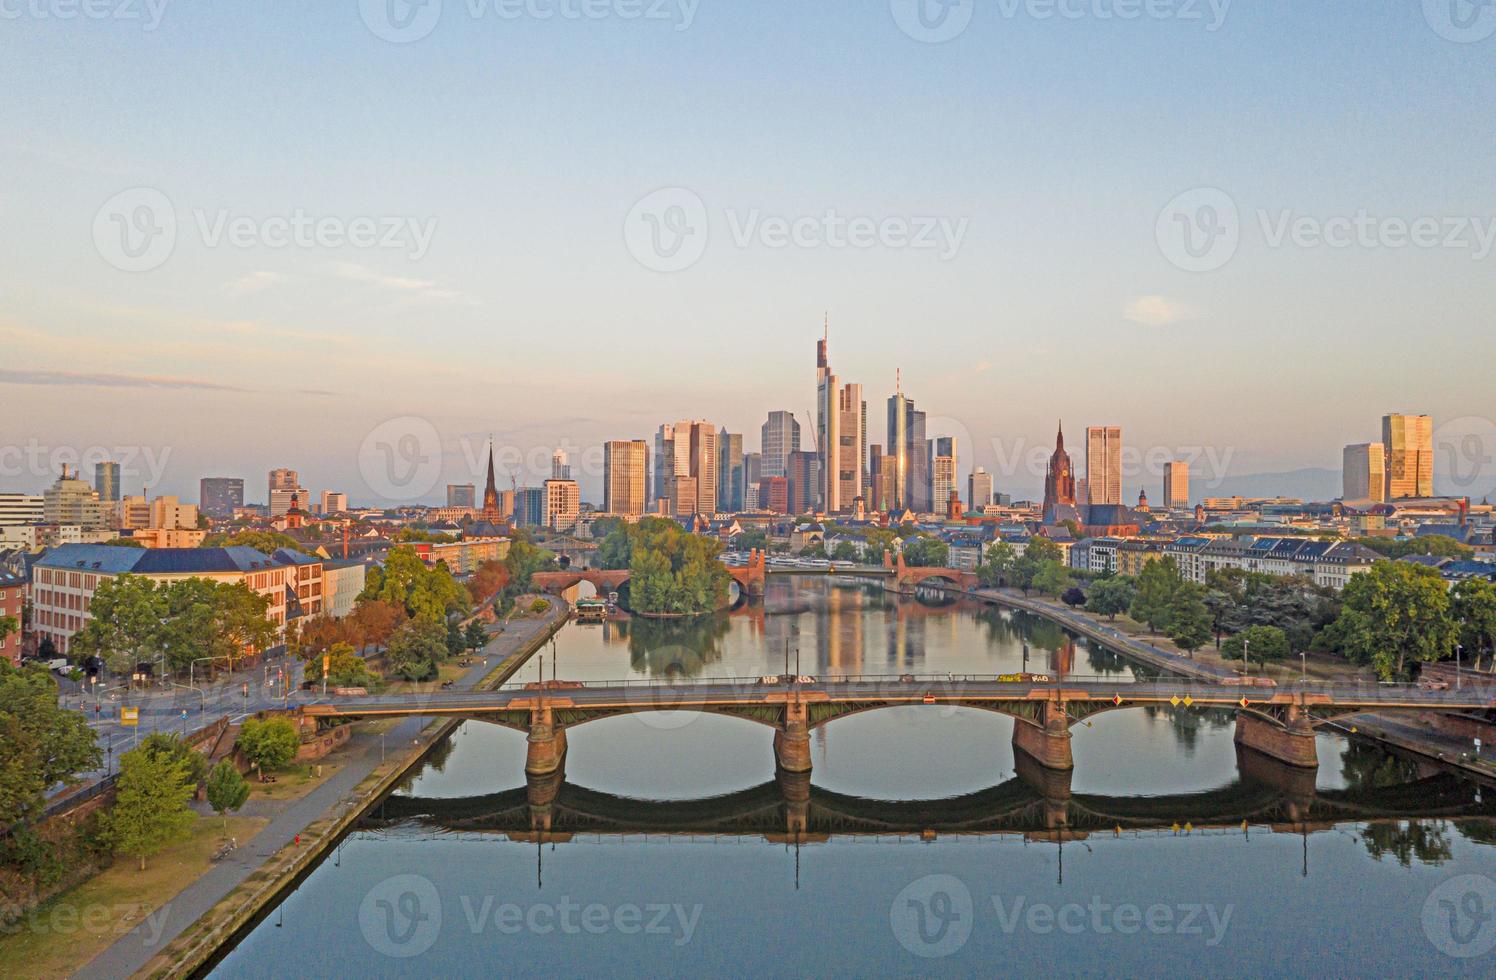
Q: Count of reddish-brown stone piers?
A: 4